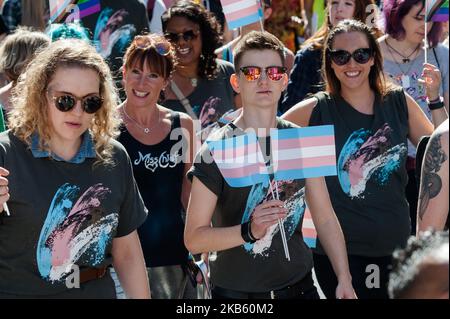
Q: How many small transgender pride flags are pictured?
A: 4